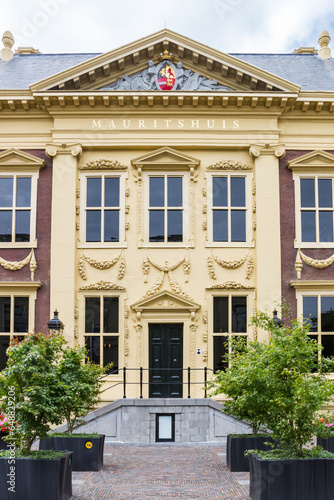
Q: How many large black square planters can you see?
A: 4